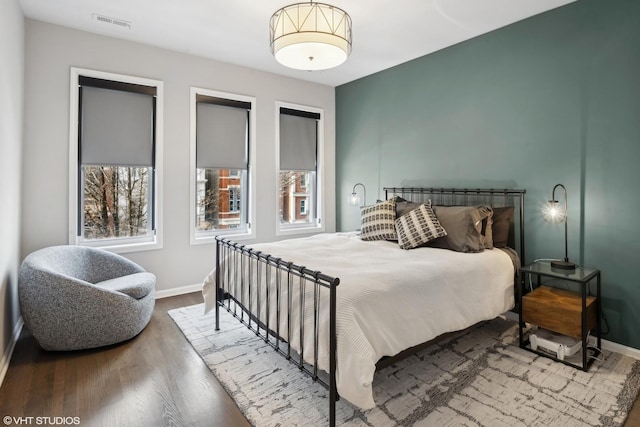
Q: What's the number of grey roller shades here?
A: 3